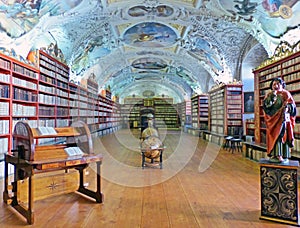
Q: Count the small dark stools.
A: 2